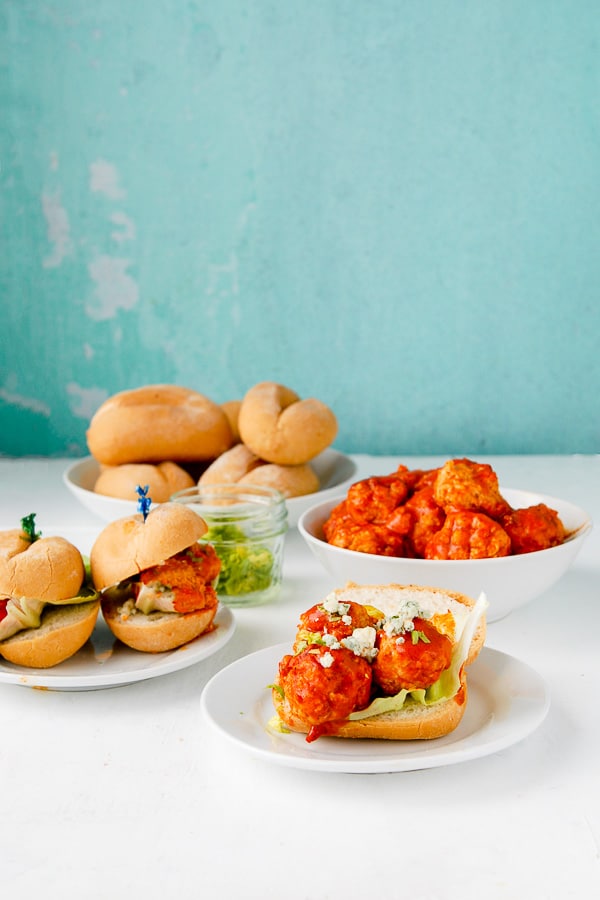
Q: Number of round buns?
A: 5